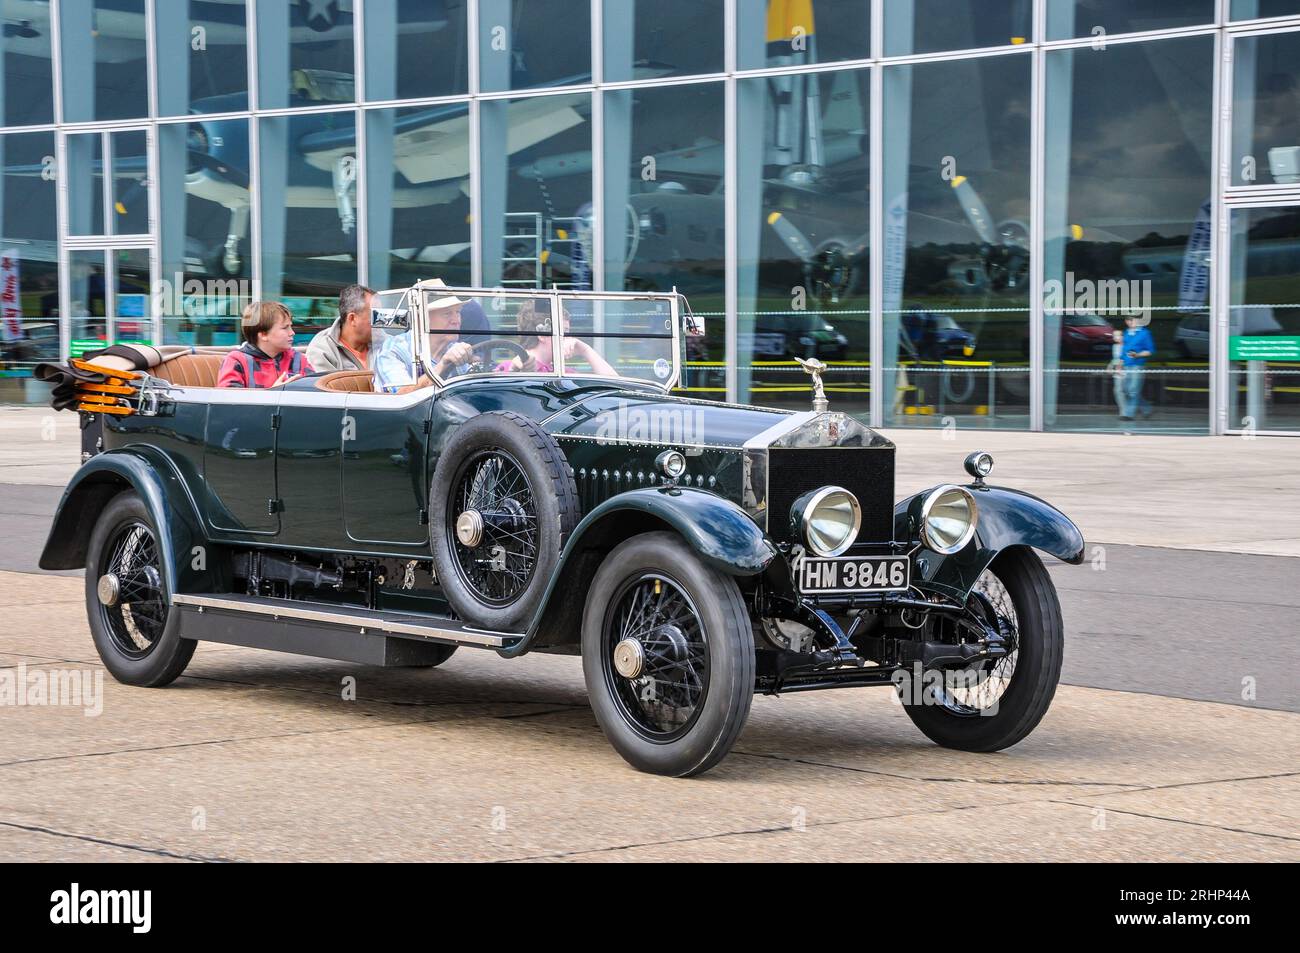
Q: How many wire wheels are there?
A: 4